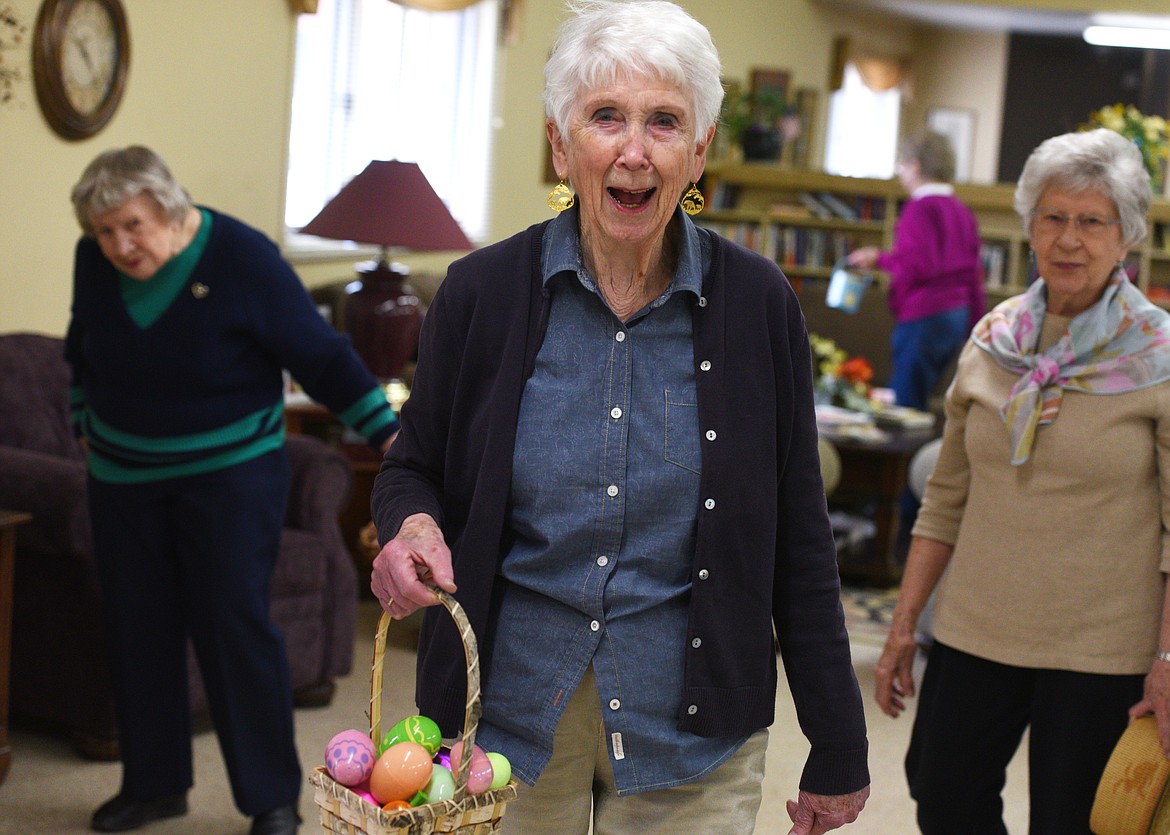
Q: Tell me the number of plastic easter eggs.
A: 9